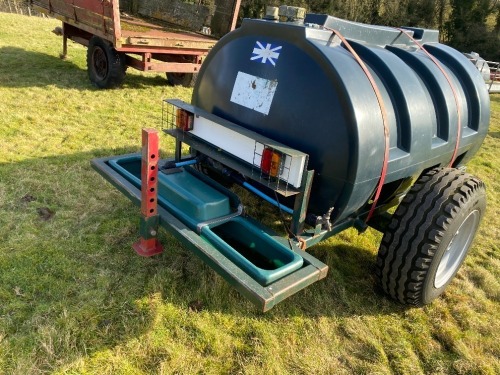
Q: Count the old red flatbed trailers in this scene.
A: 1